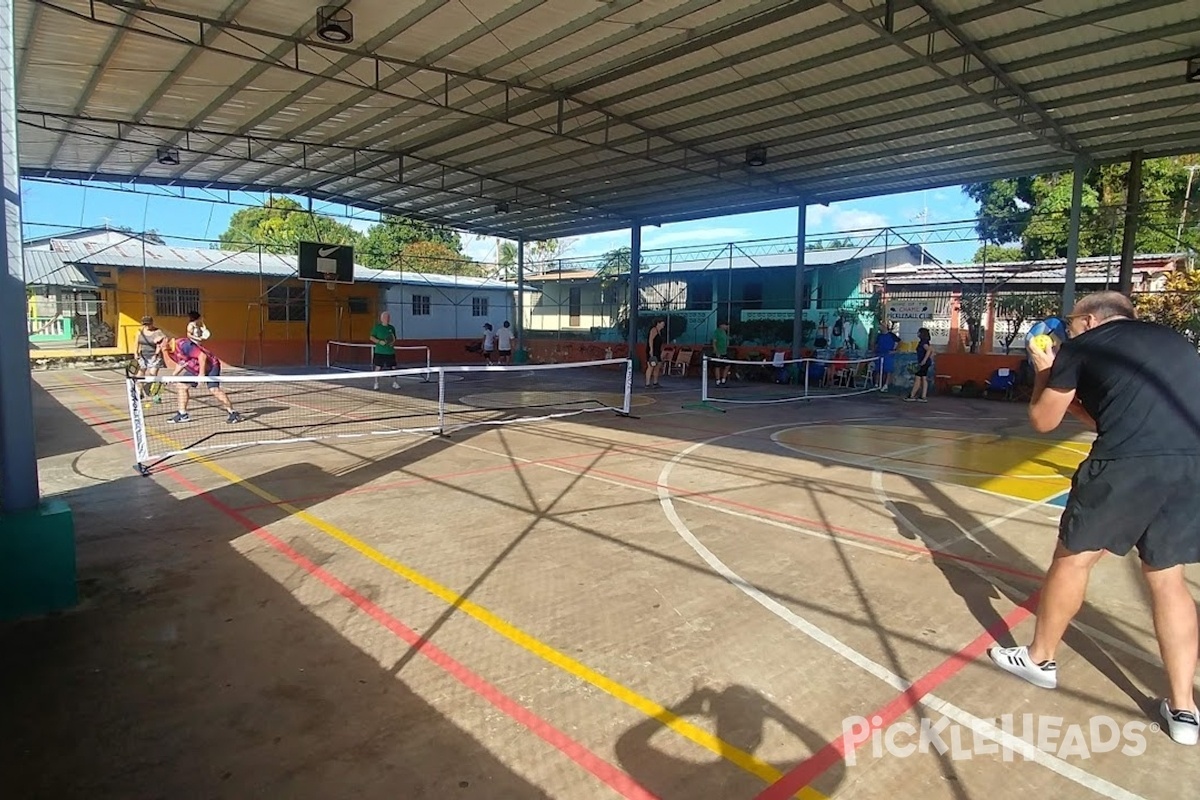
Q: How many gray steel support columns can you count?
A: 6